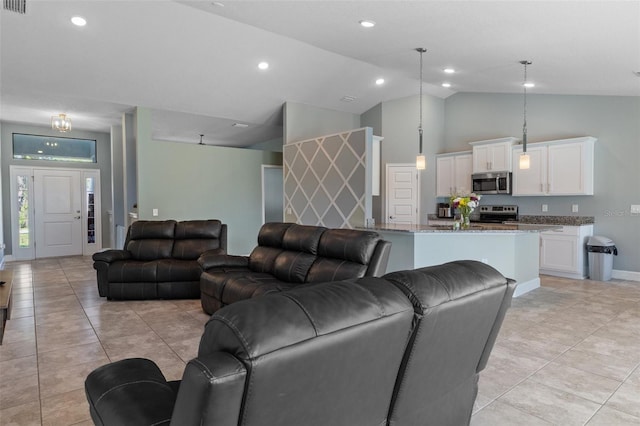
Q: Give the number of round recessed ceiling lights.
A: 7